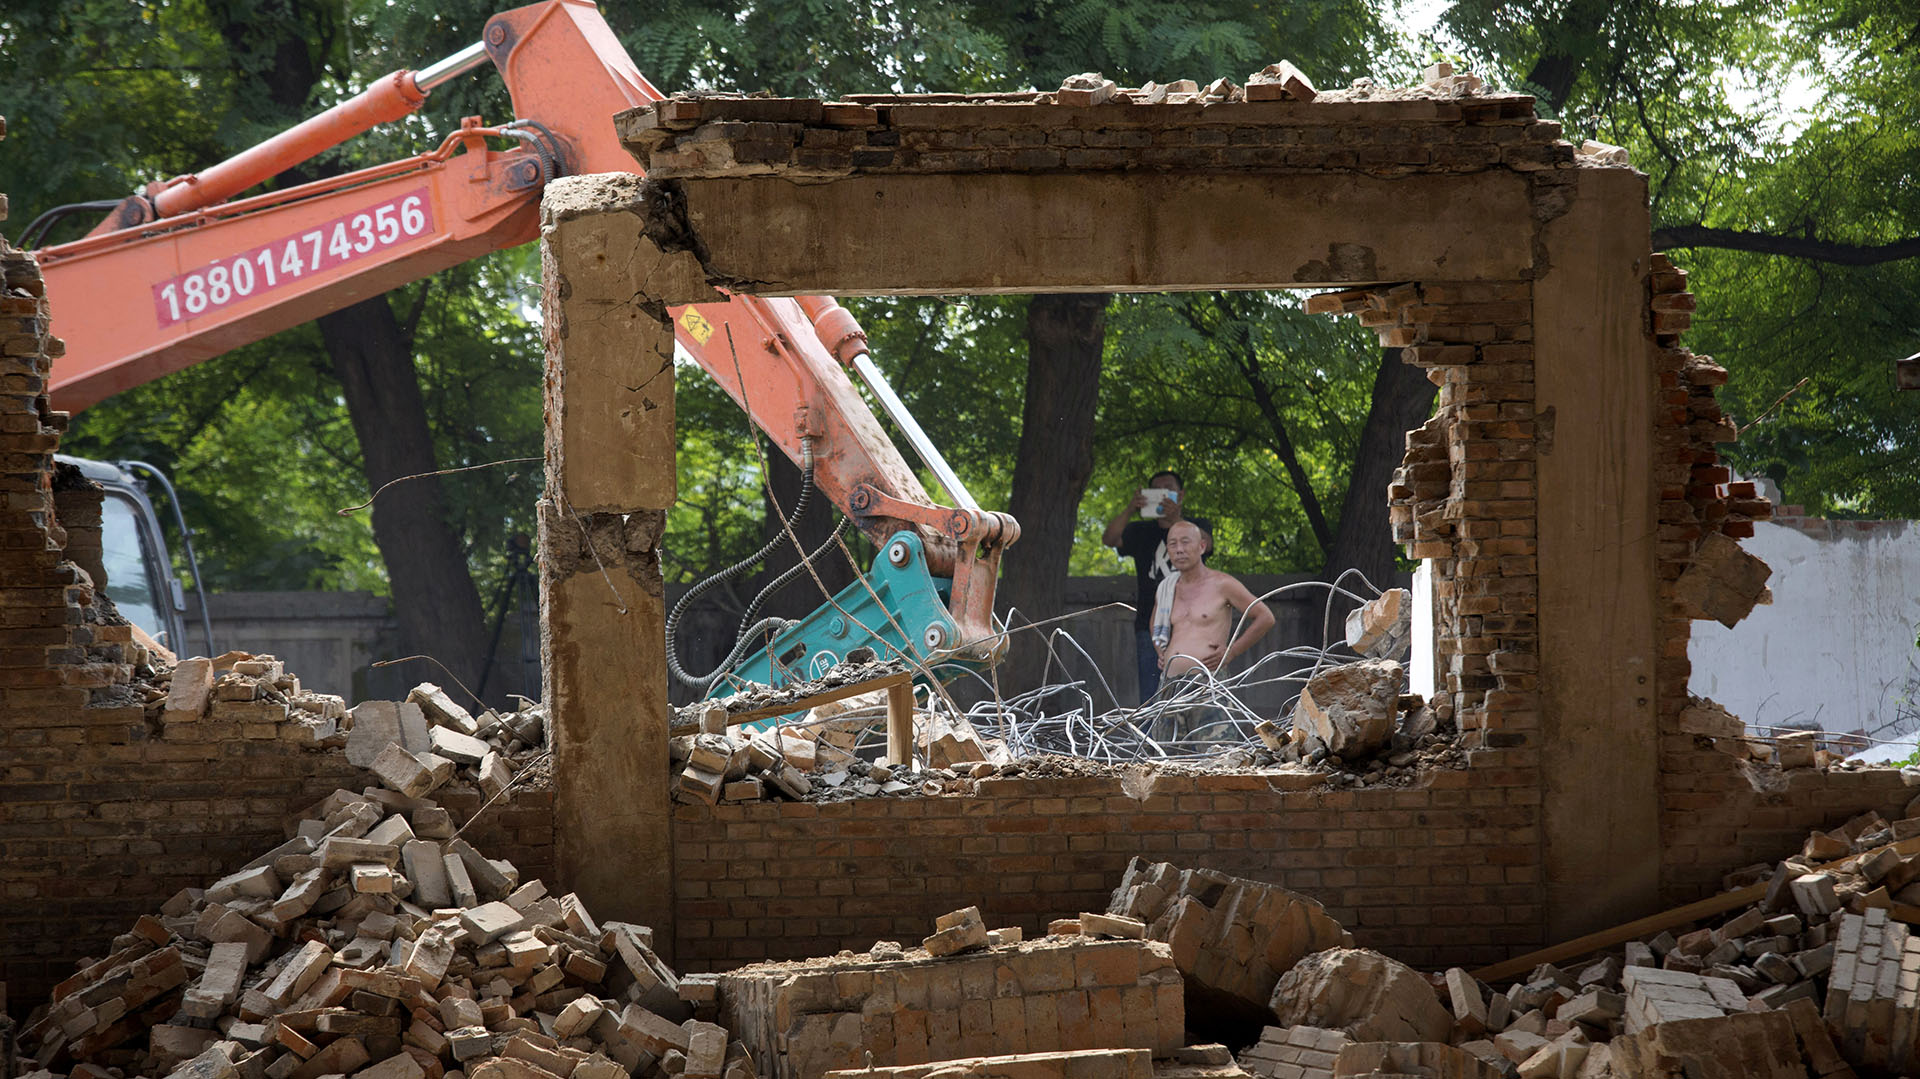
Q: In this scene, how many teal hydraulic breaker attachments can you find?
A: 1